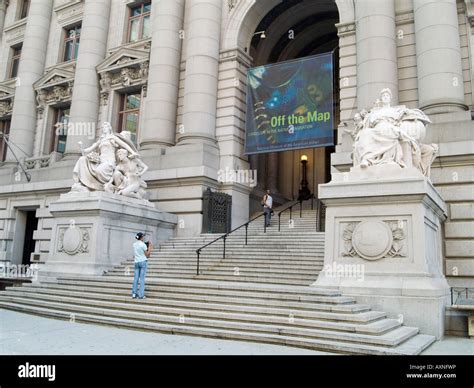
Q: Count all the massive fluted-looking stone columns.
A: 6